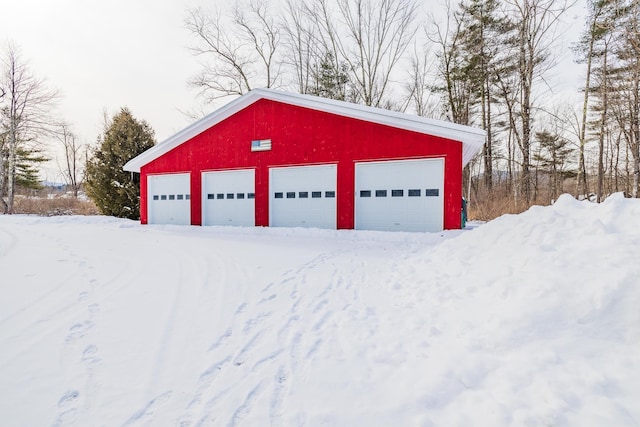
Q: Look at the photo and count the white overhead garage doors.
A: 4